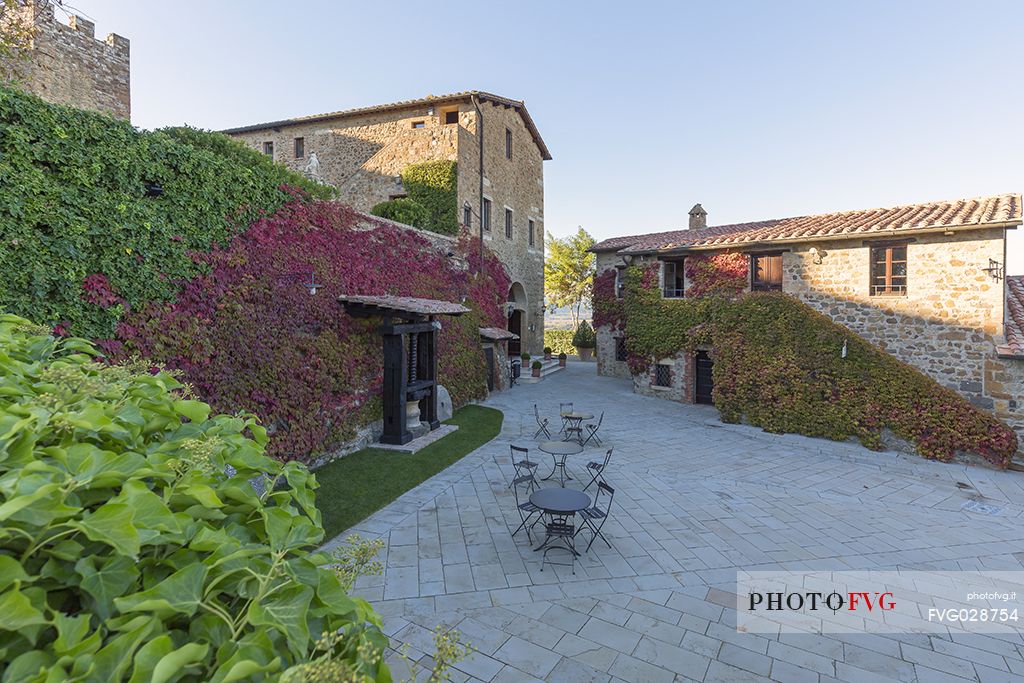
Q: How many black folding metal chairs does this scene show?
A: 9